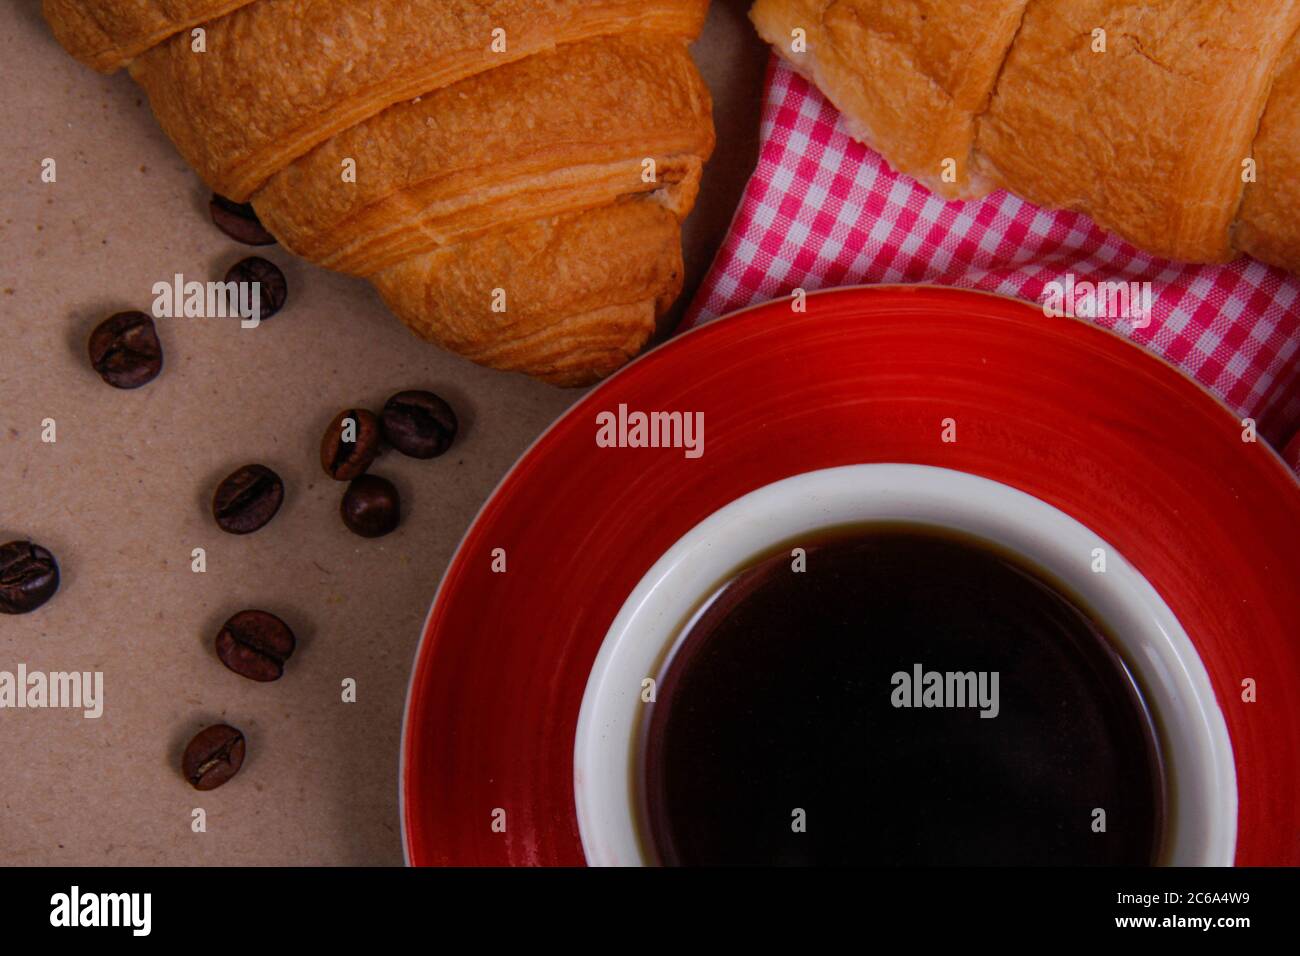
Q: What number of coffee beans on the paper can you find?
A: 10